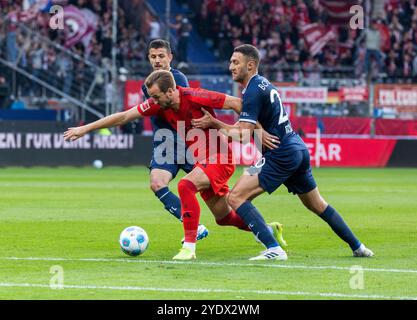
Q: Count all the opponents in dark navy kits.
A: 2